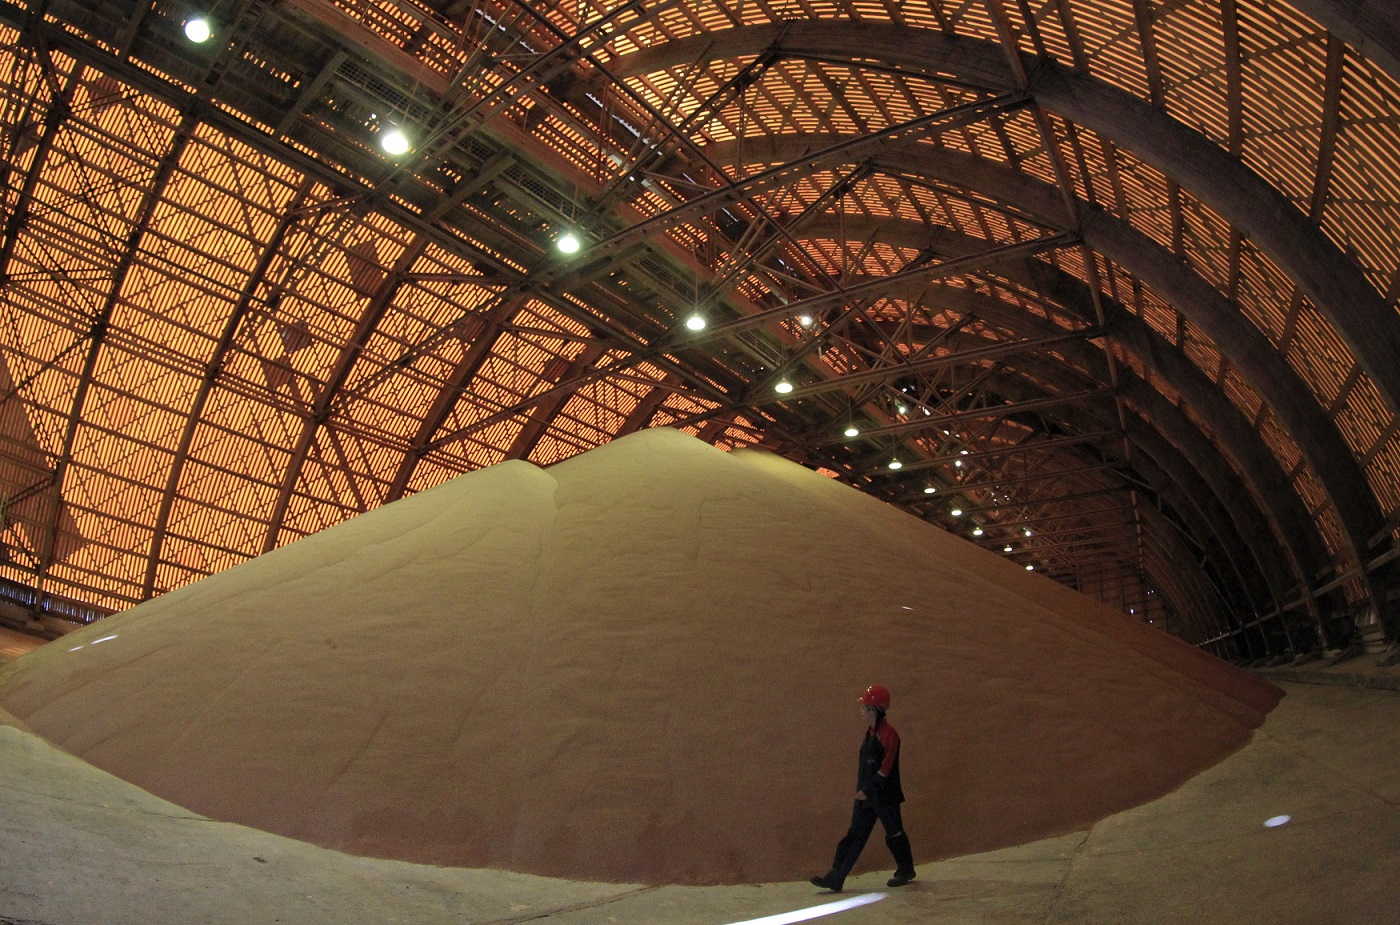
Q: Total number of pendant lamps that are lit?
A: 12